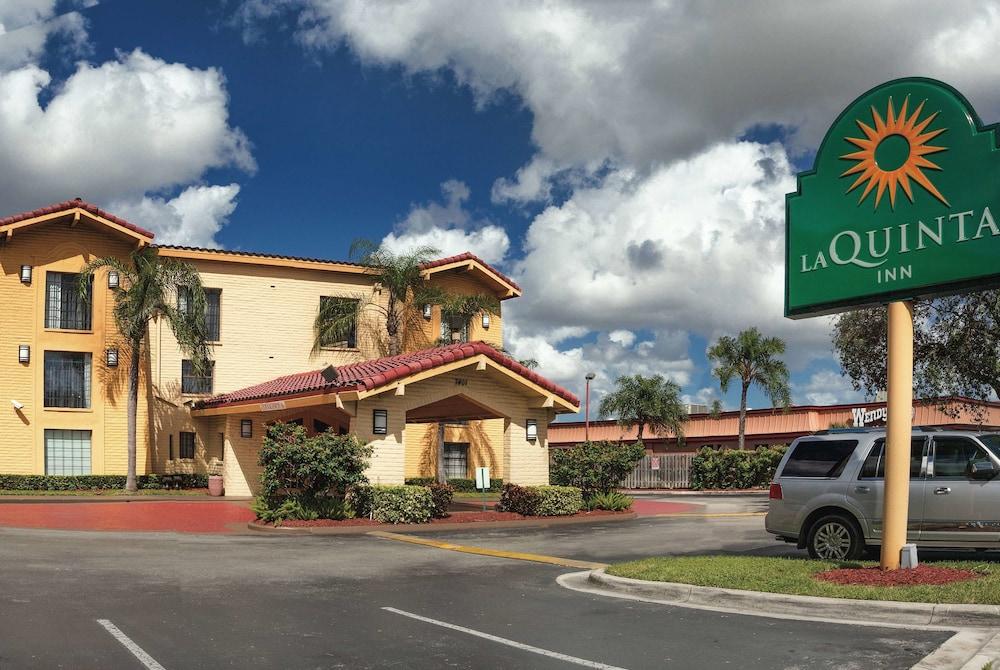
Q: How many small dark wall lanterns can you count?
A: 9